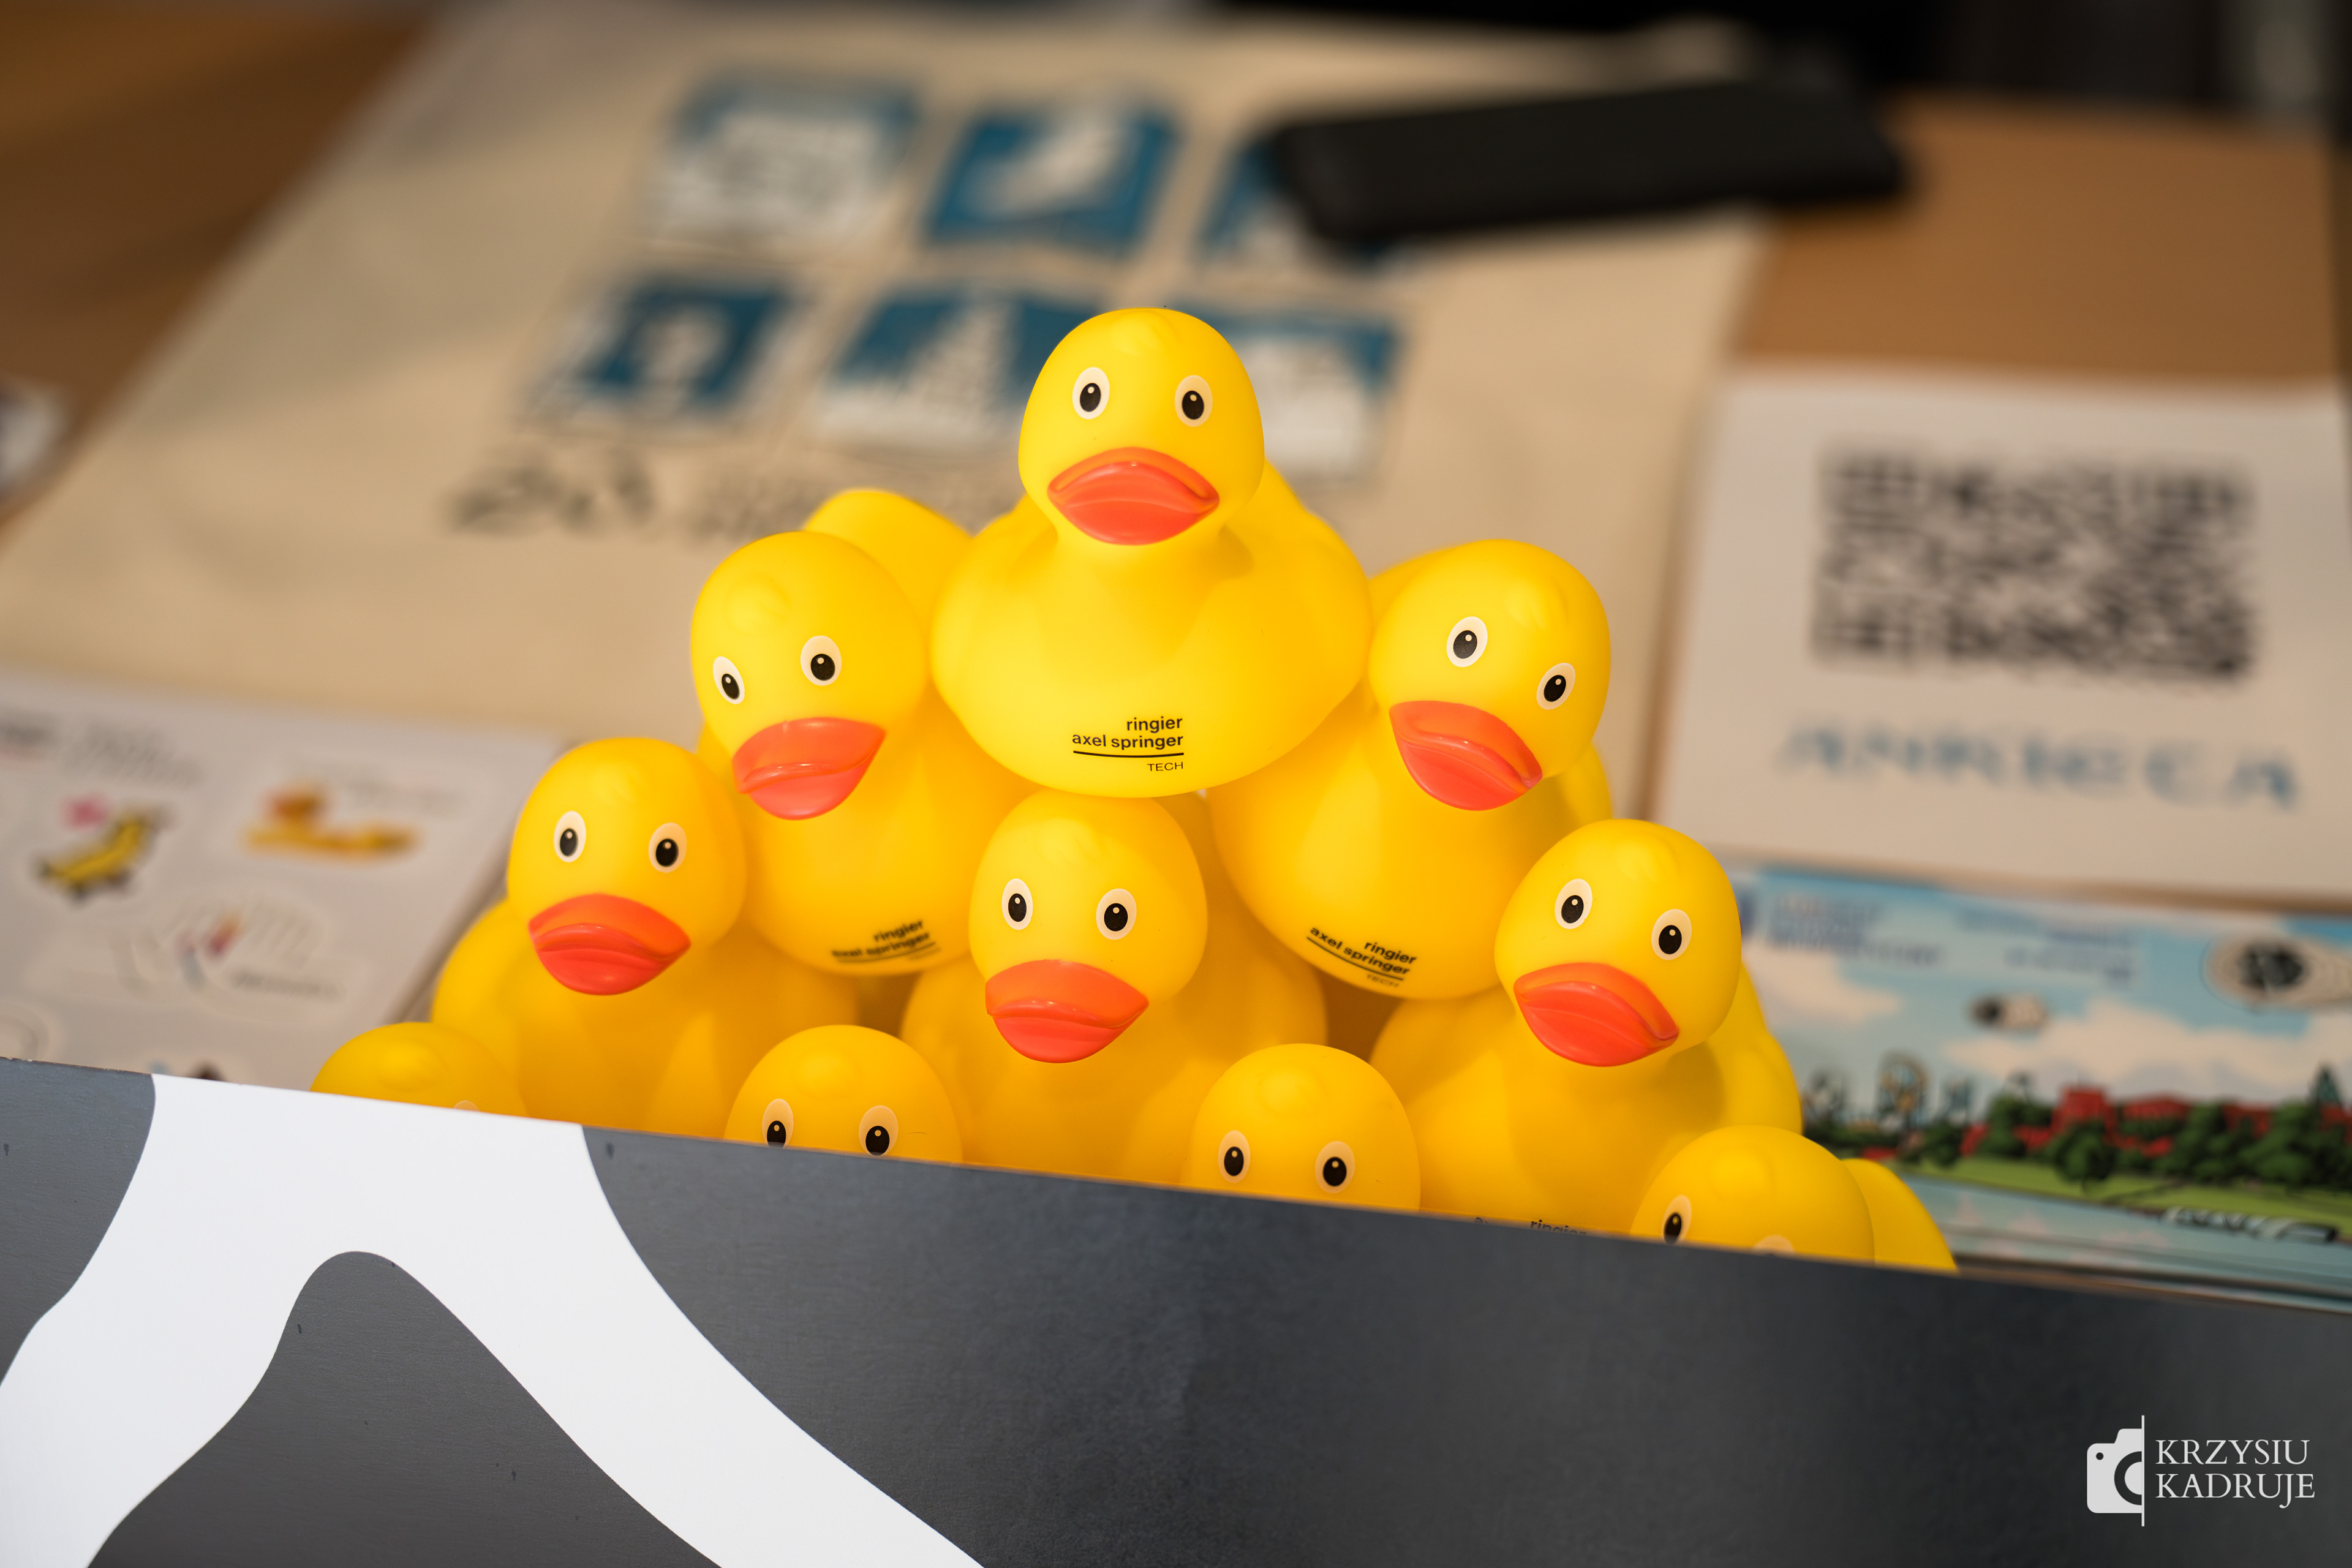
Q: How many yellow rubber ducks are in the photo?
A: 10